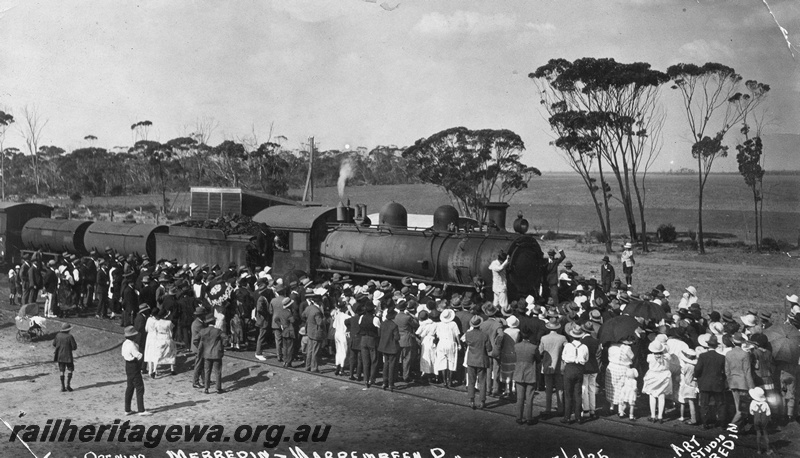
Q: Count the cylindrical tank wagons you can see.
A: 2